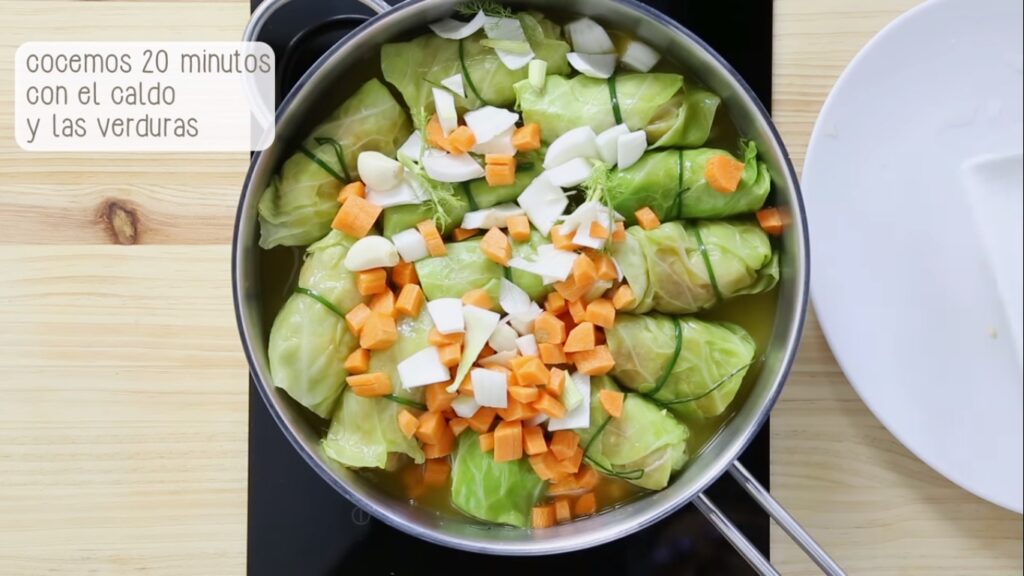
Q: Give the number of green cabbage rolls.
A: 12